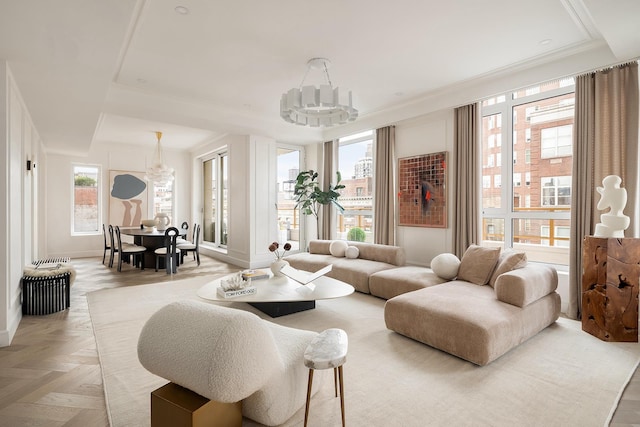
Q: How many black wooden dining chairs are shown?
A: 7